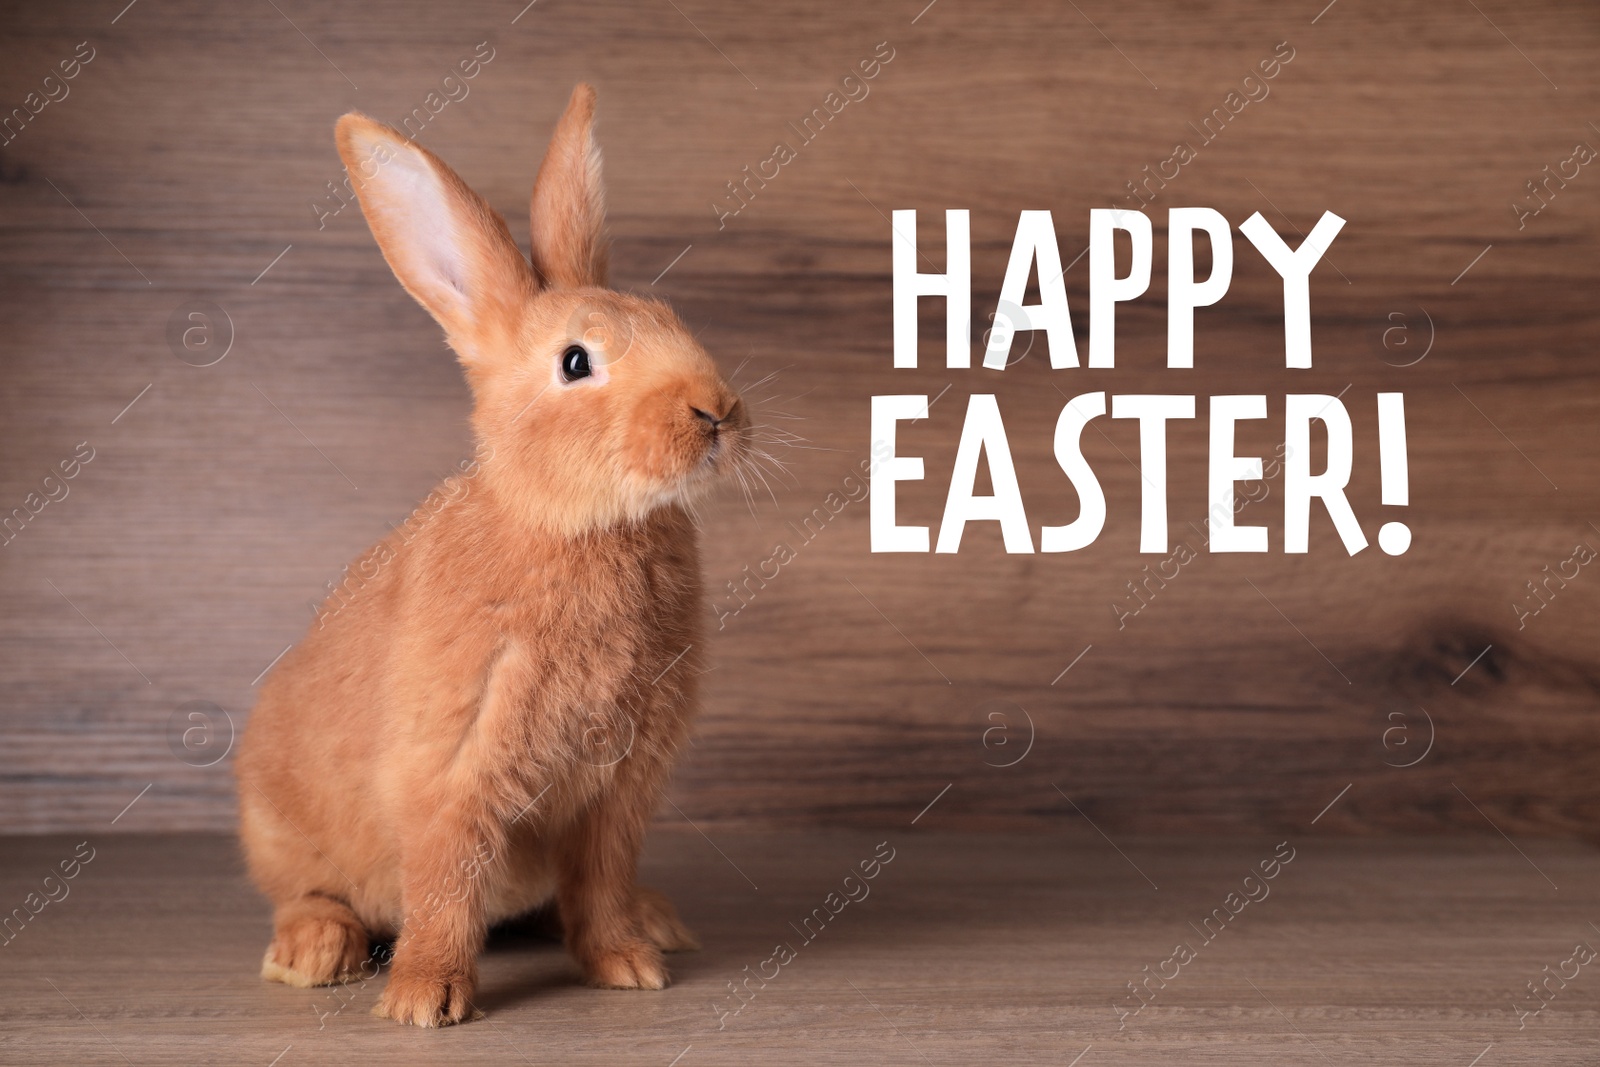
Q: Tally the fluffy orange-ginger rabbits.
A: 1